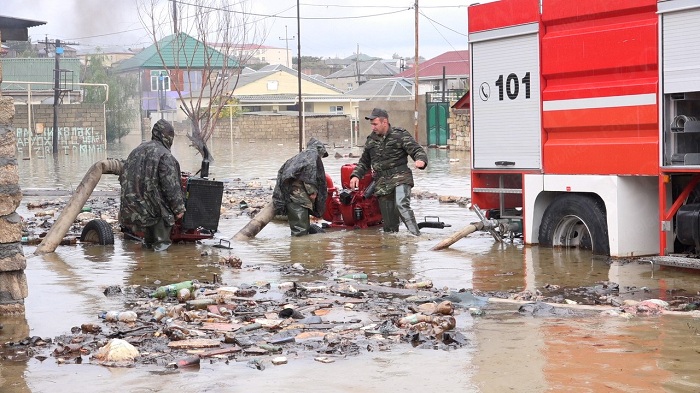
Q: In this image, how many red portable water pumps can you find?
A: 2